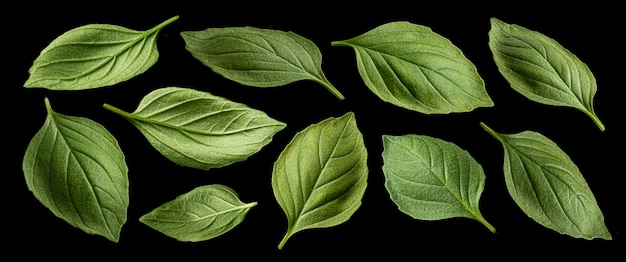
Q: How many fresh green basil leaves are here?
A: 10